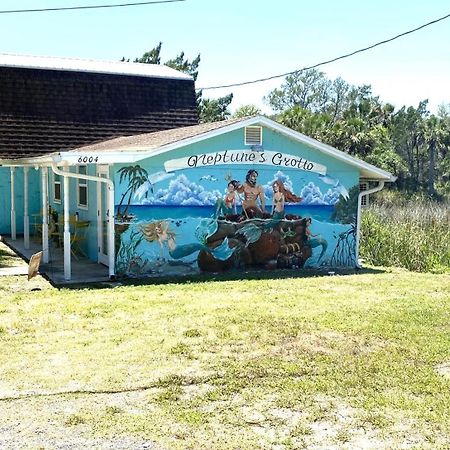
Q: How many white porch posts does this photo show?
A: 4